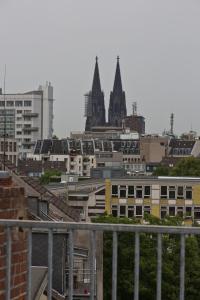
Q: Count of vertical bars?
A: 9